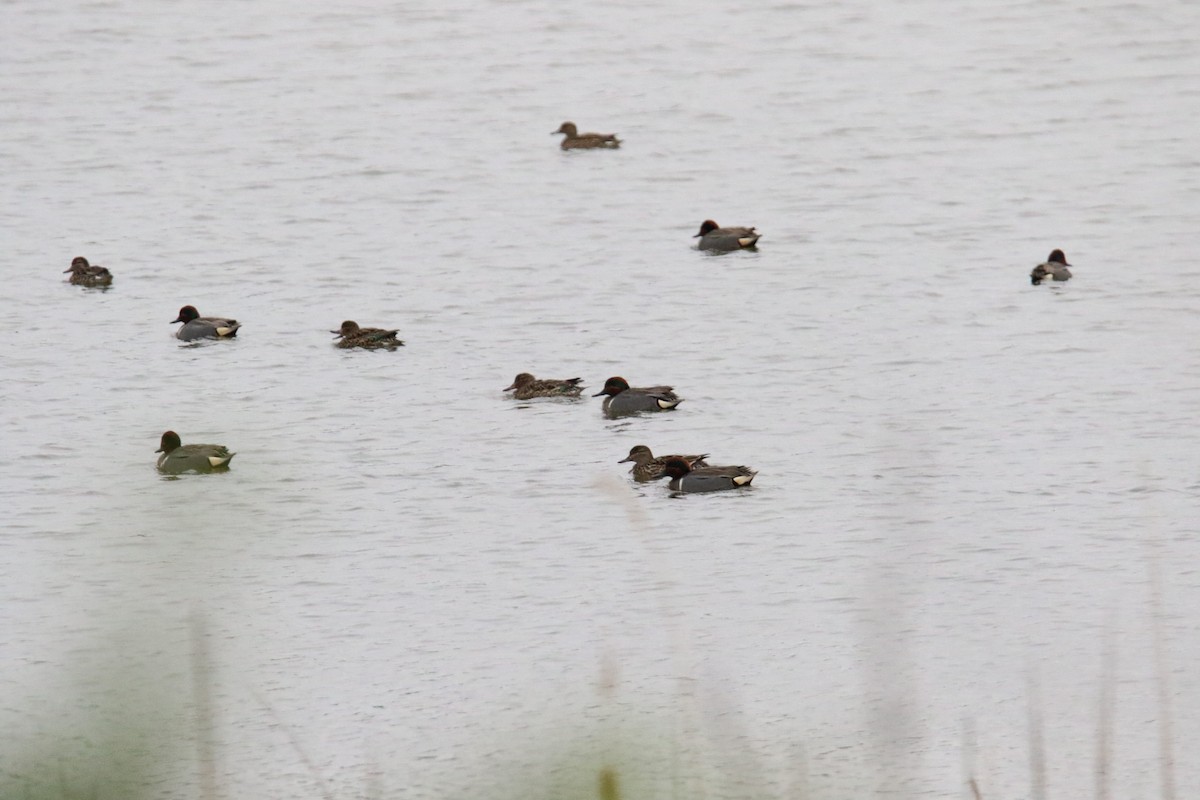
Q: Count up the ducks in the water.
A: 11